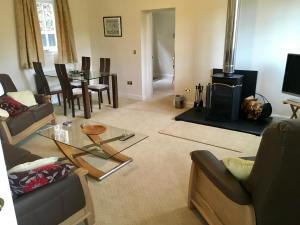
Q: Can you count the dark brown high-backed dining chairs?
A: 4